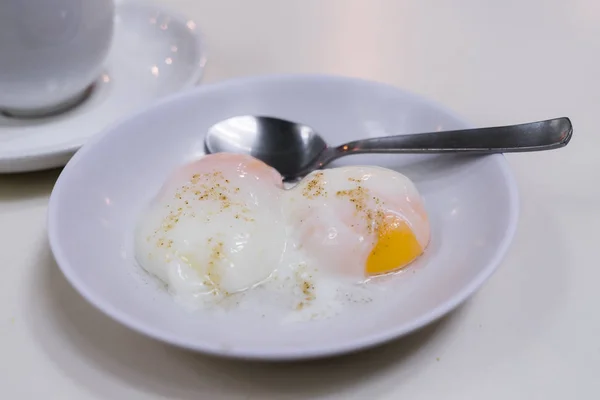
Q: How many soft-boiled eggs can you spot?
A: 2